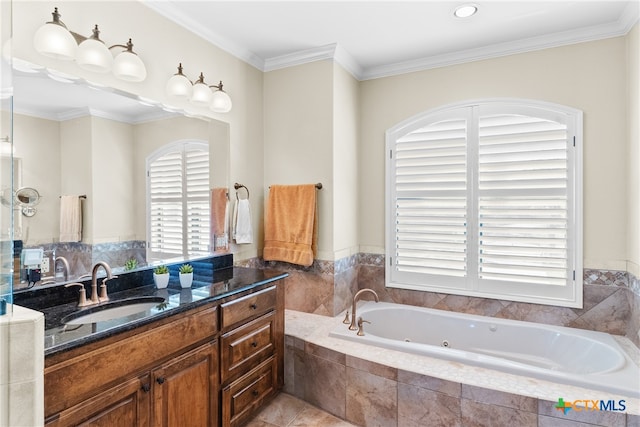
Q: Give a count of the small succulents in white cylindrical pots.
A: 2